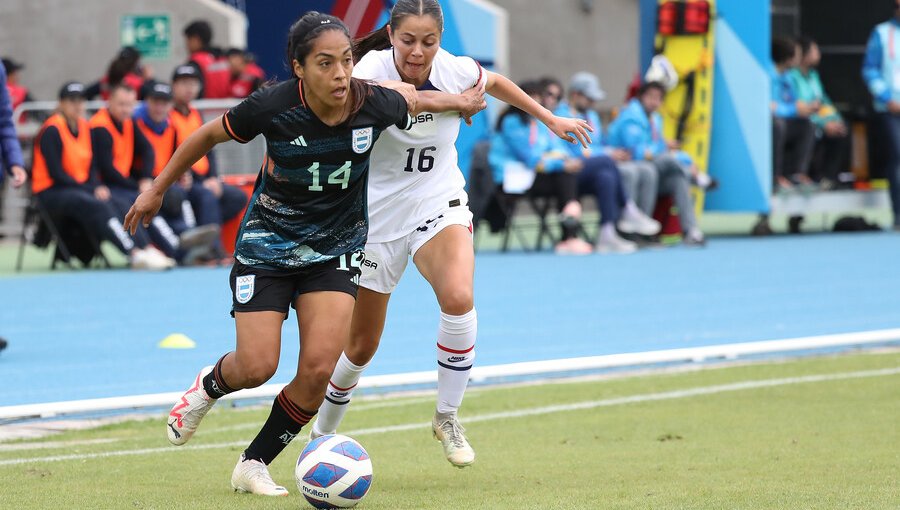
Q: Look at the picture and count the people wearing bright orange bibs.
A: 4